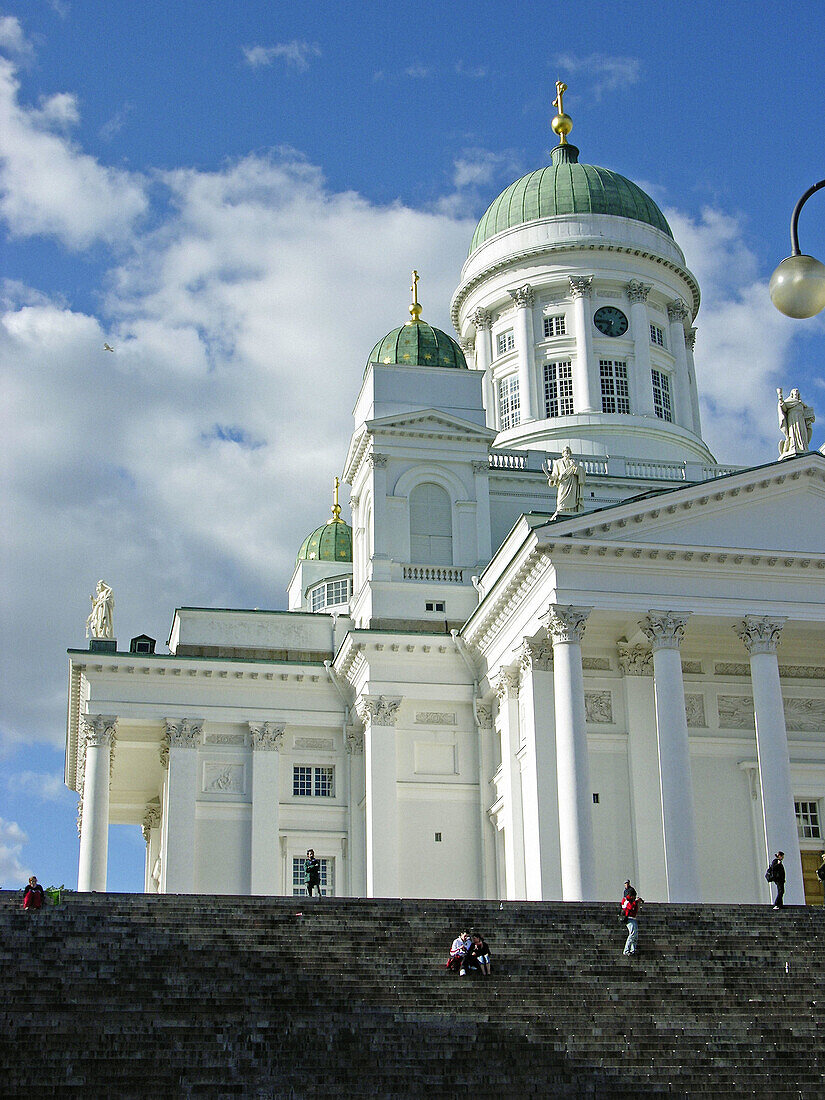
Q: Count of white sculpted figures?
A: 3